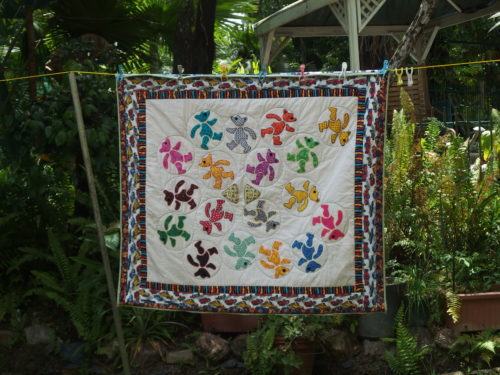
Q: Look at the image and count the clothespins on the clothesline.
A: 9